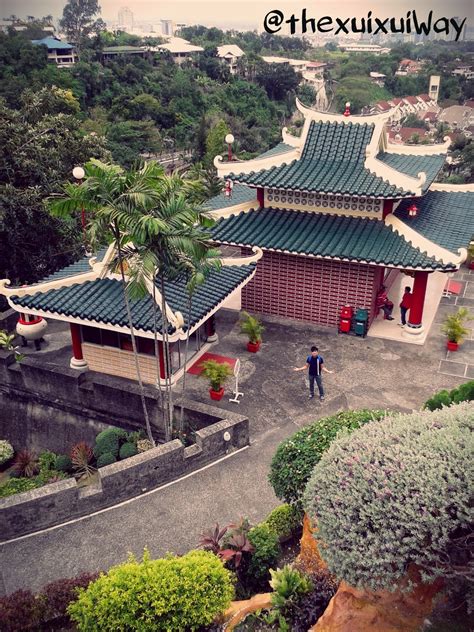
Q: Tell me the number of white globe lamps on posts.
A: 2